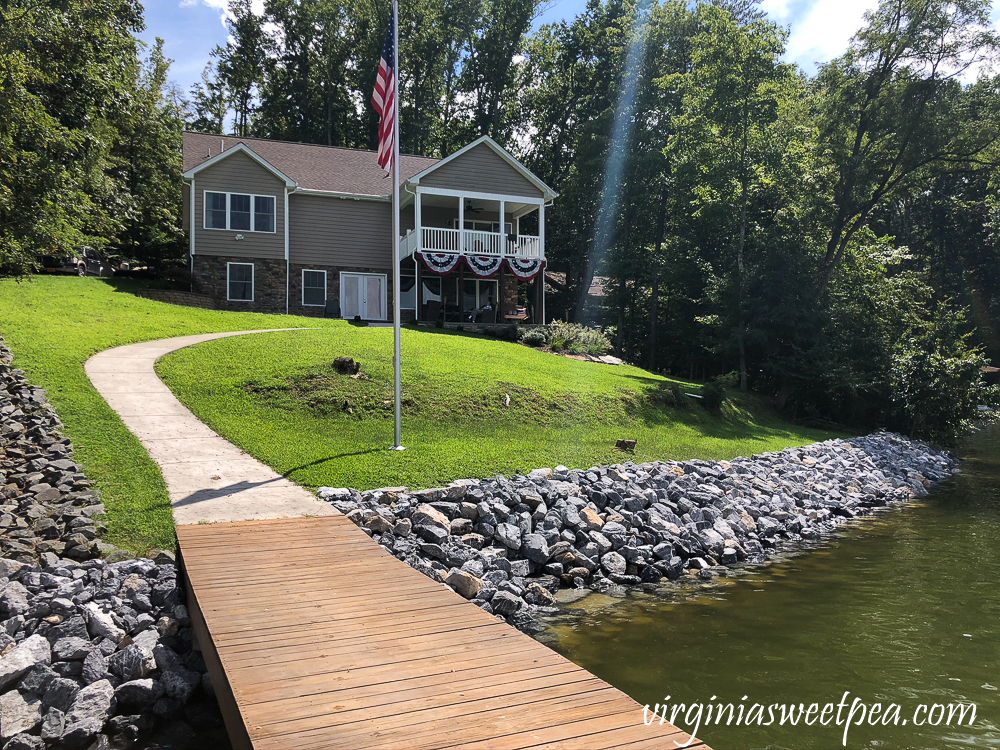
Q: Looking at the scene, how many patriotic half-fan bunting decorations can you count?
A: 3